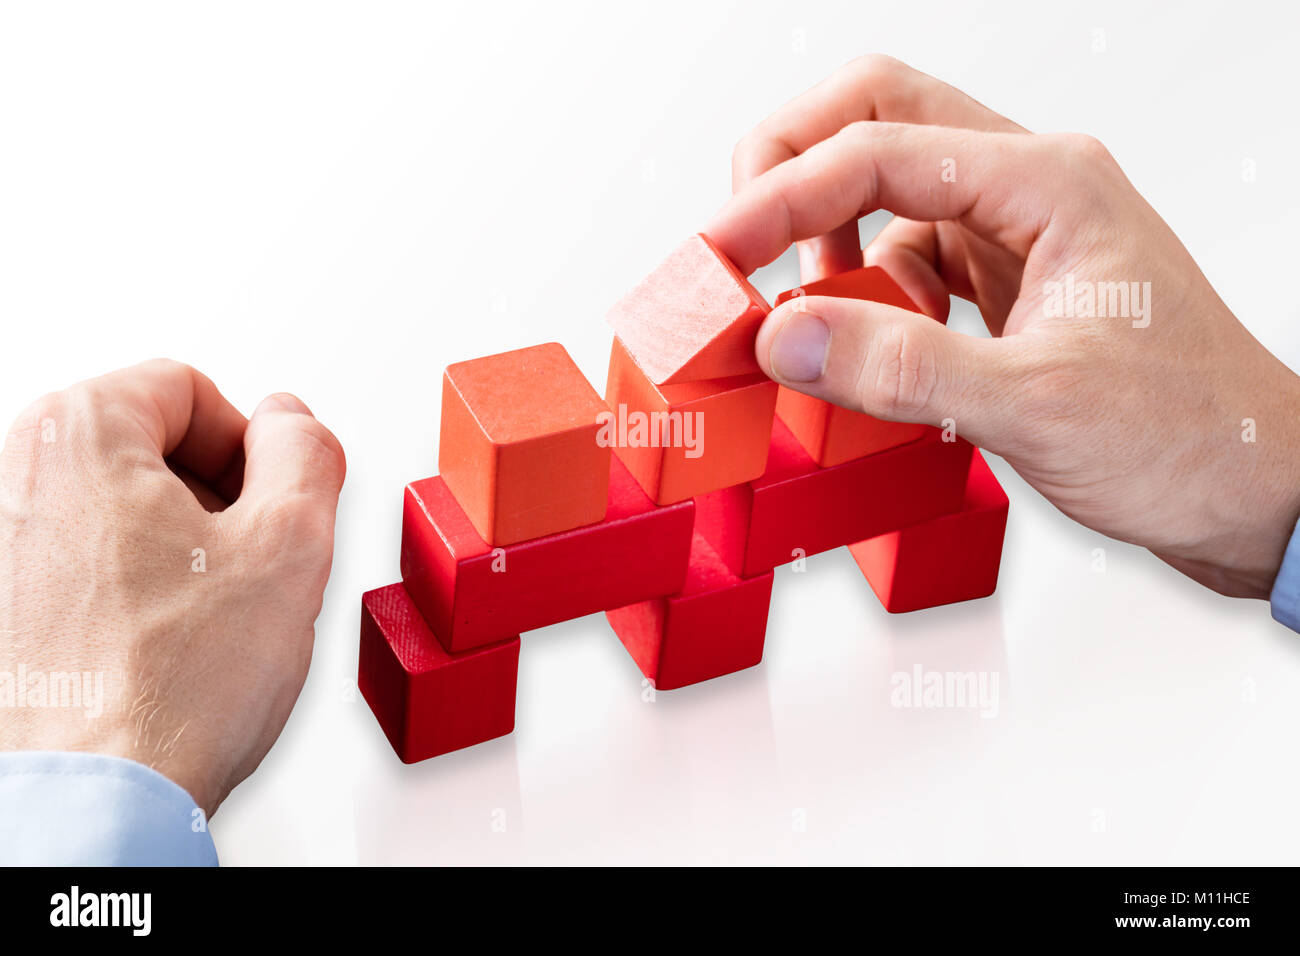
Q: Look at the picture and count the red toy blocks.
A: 5